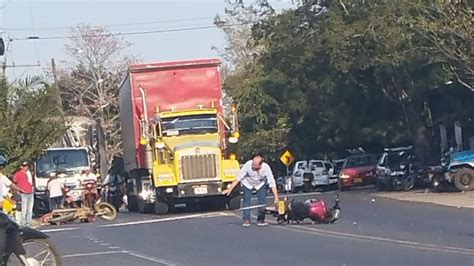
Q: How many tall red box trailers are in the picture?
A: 1